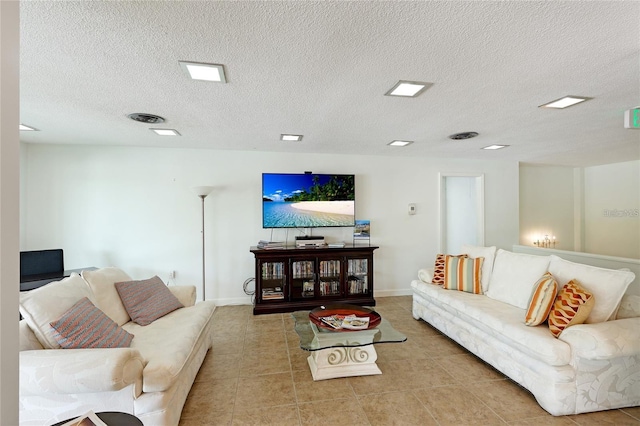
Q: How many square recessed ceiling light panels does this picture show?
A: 8